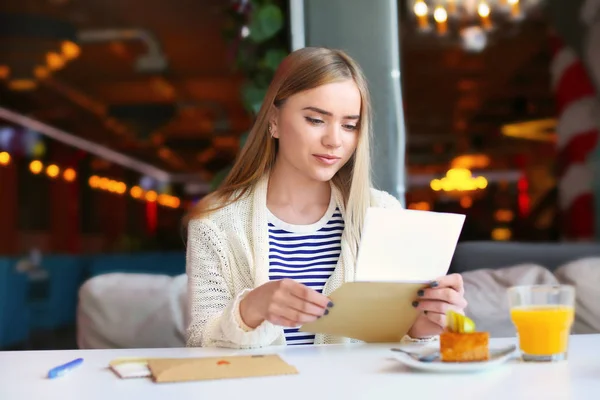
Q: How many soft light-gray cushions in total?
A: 3